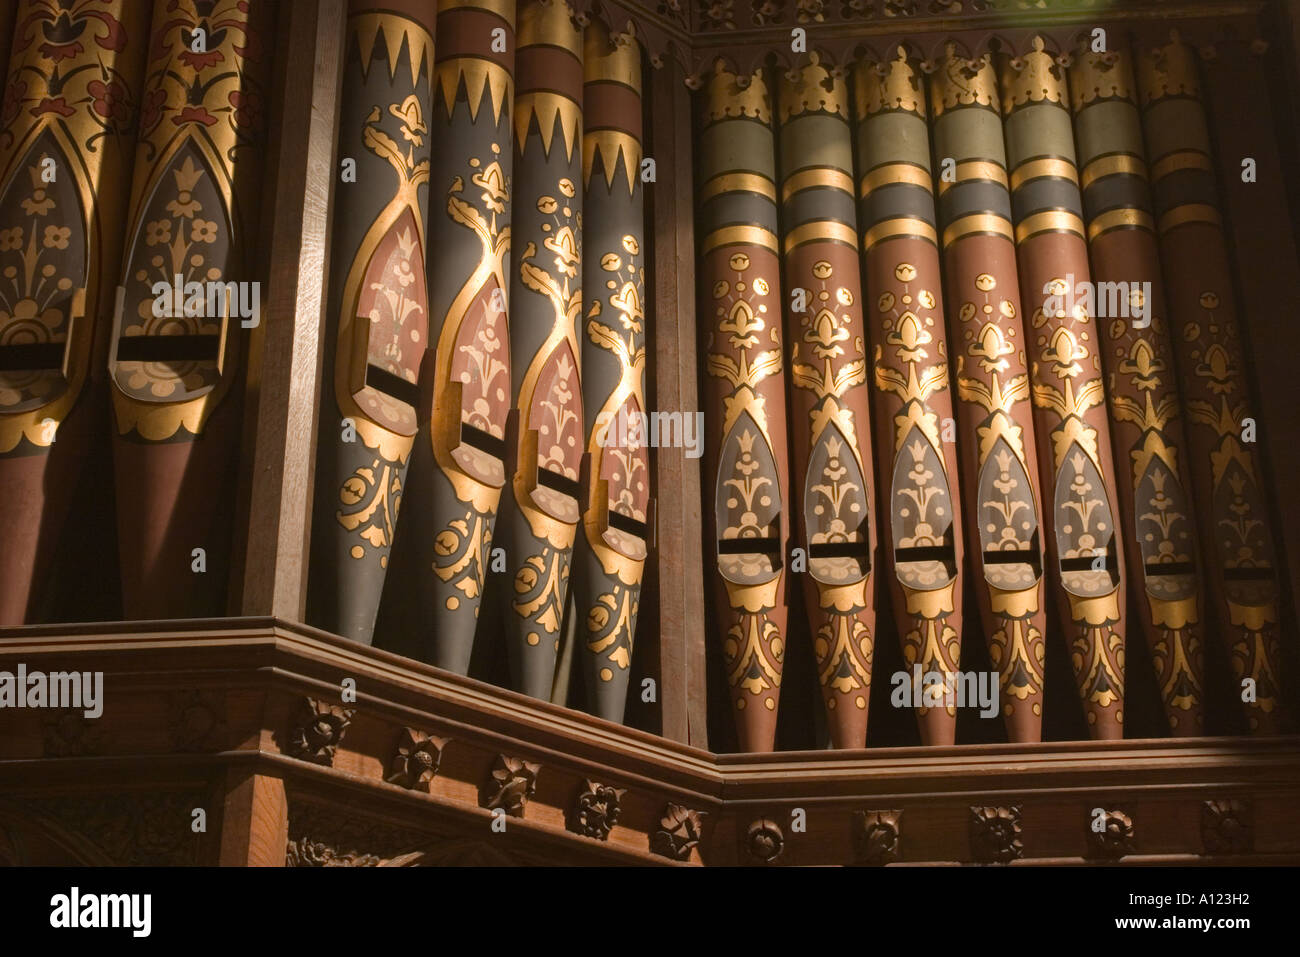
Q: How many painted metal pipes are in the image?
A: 13